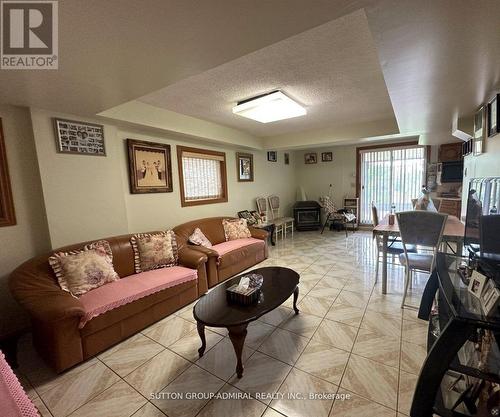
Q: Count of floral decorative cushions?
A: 4